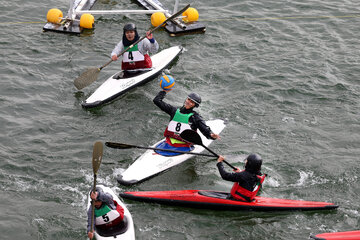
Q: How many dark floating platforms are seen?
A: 2